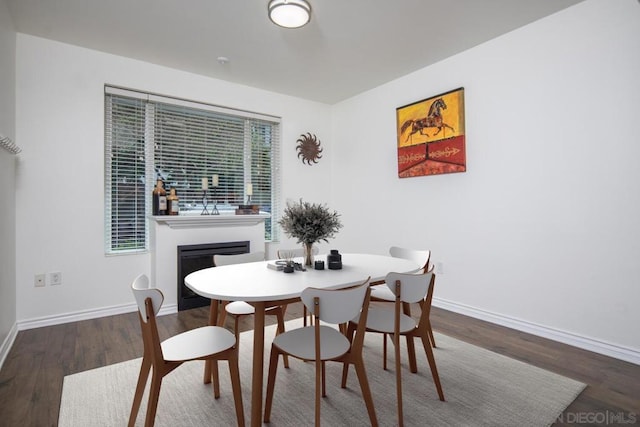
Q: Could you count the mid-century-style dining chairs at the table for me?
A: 6